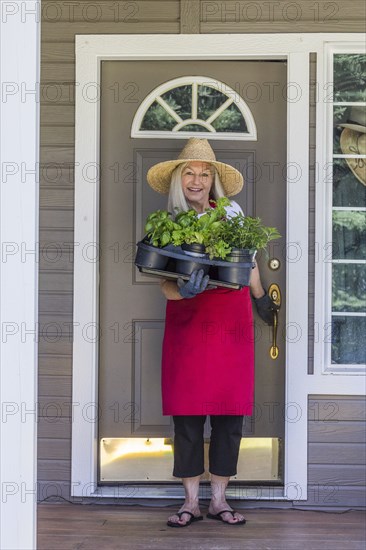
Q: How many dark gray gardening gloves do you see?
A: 2